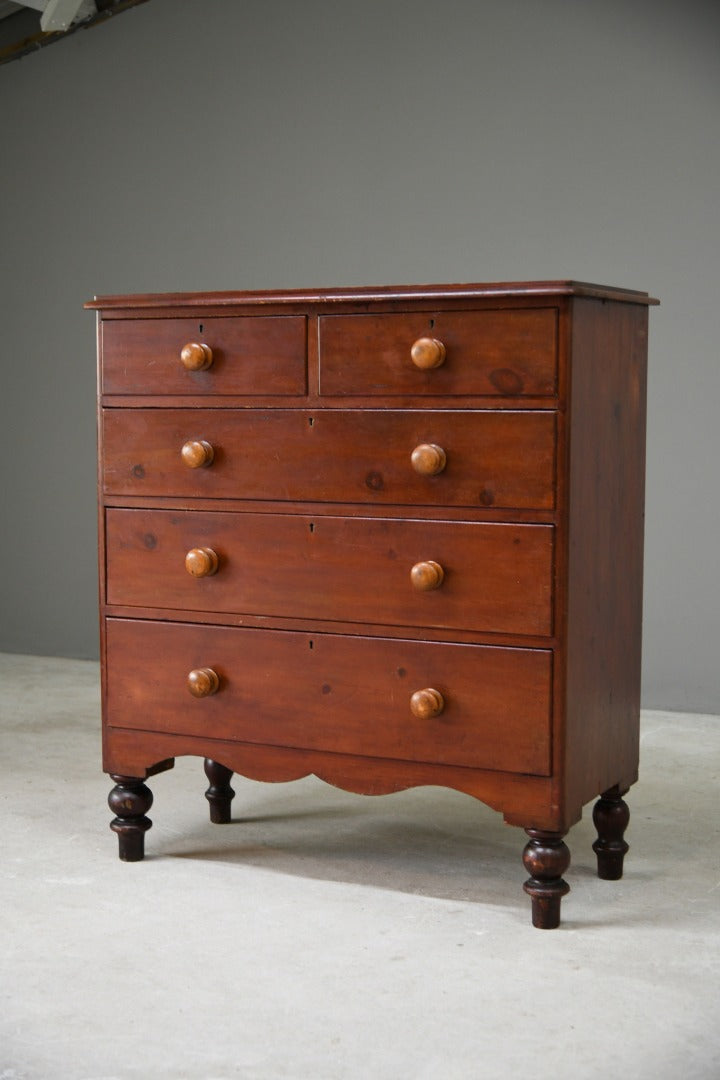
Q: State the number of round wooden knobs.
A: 8